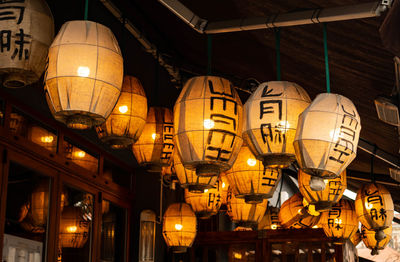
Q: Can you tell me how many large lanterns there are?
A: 5